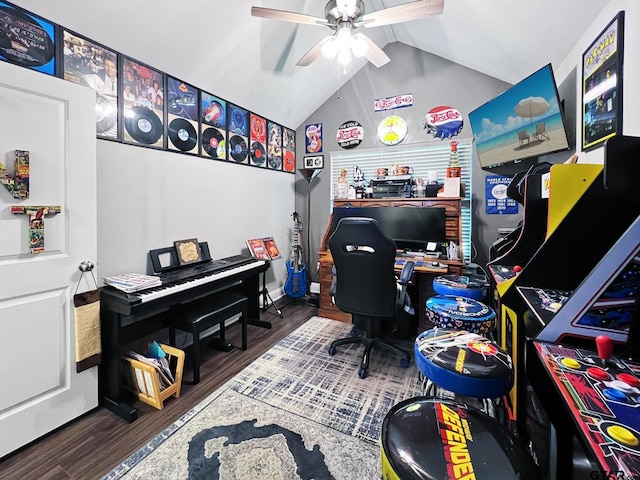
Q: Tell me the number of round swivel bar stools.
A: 4